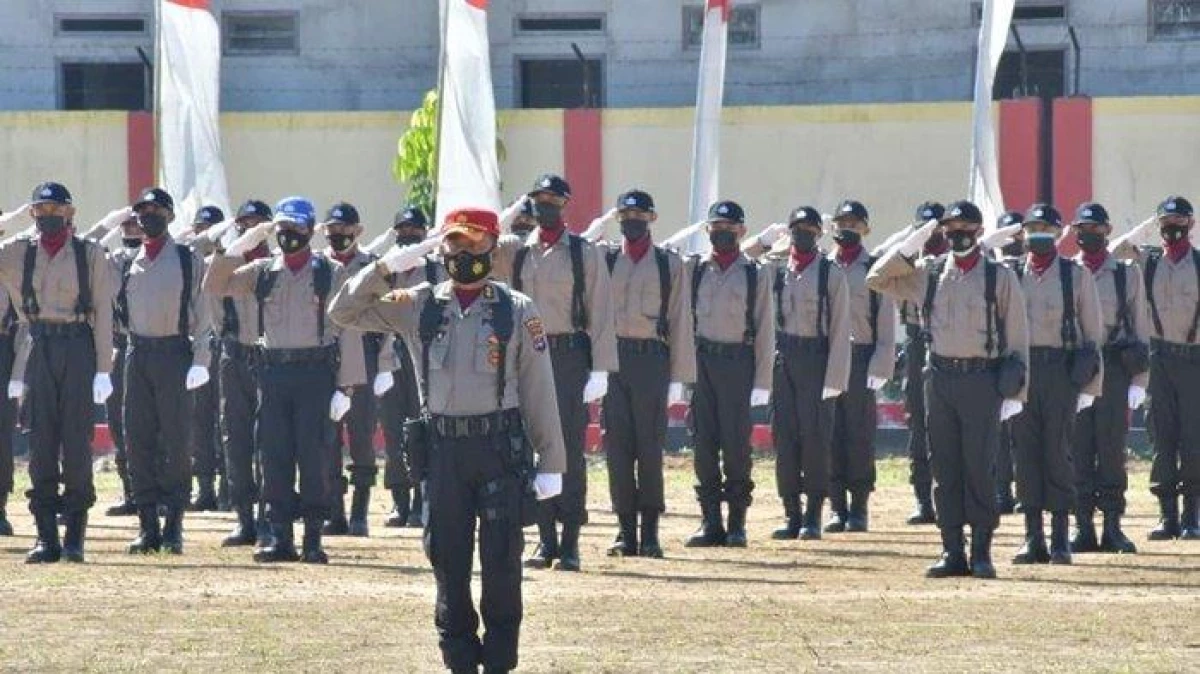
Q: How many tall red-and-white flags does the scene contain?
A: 4